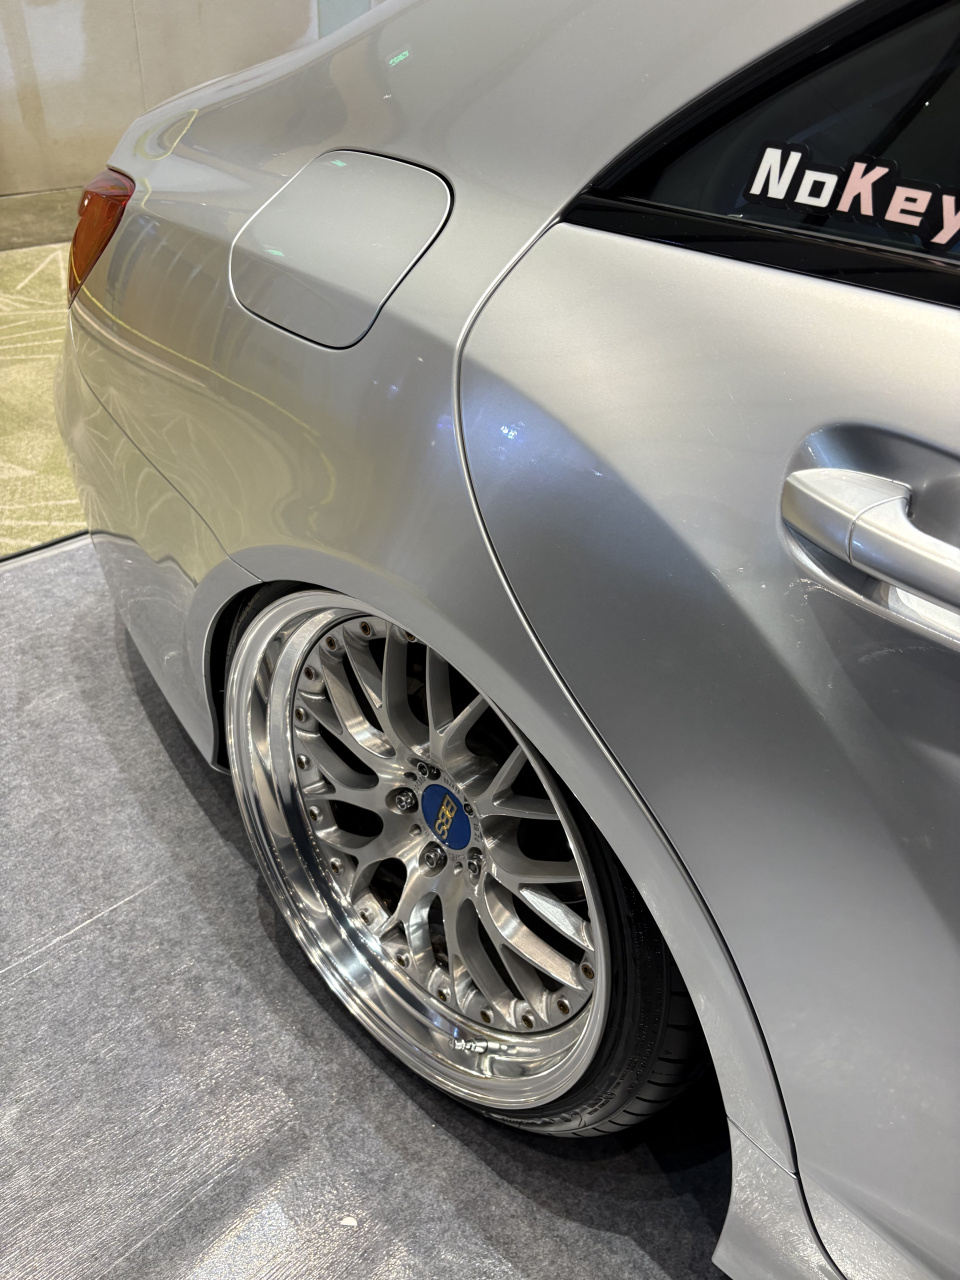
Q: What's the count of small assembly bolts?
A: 15